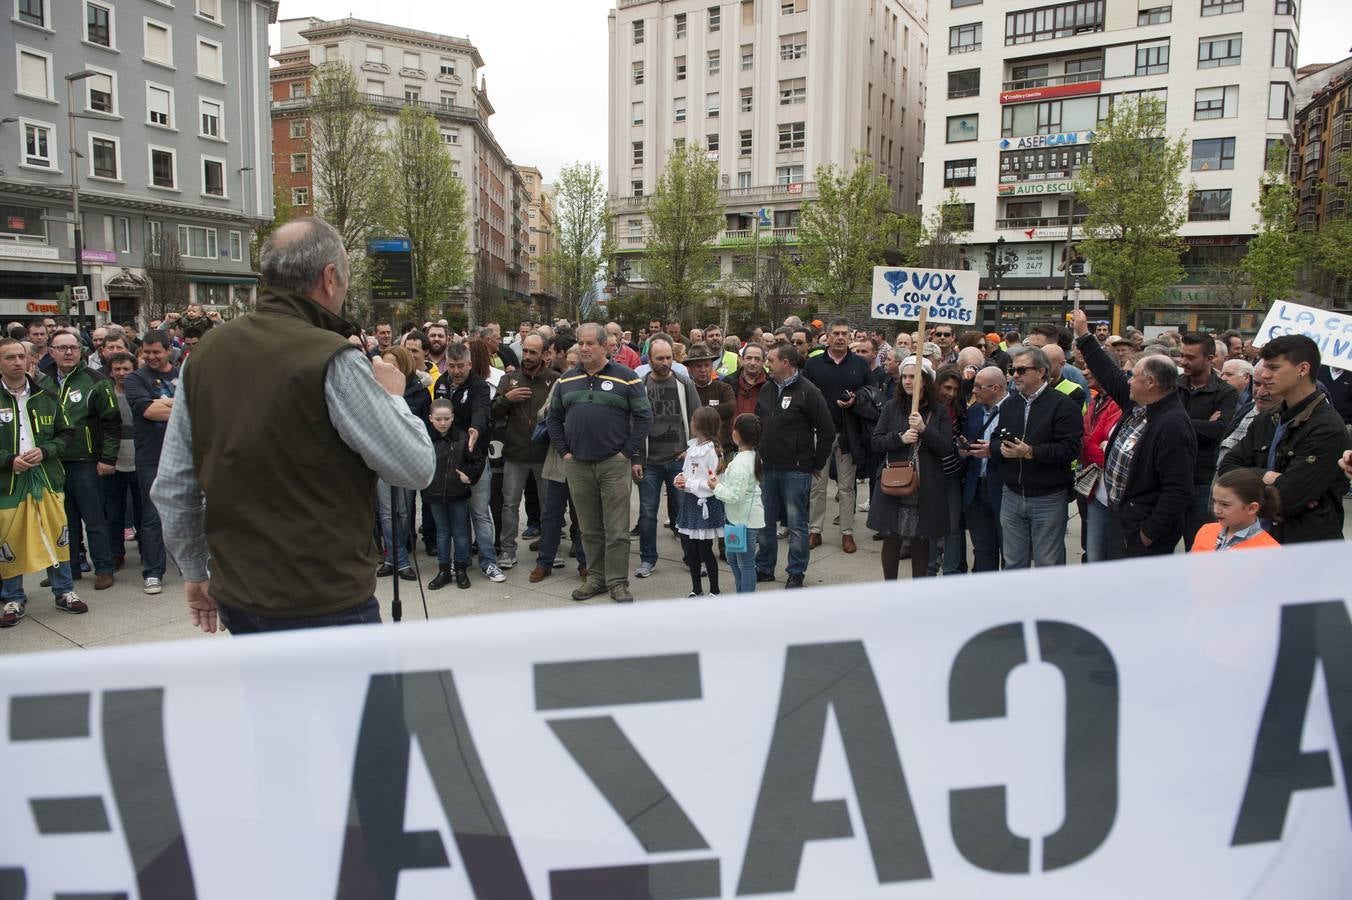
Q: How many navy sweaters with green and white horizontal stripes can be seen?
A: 1